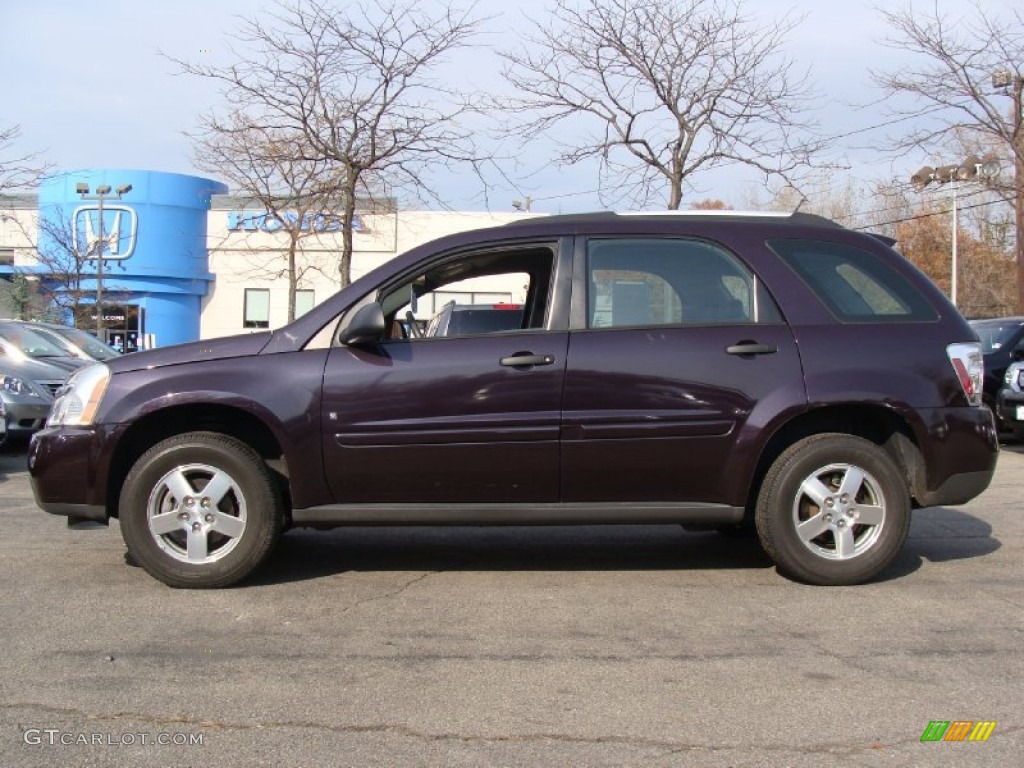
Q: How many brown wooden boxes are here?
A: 0